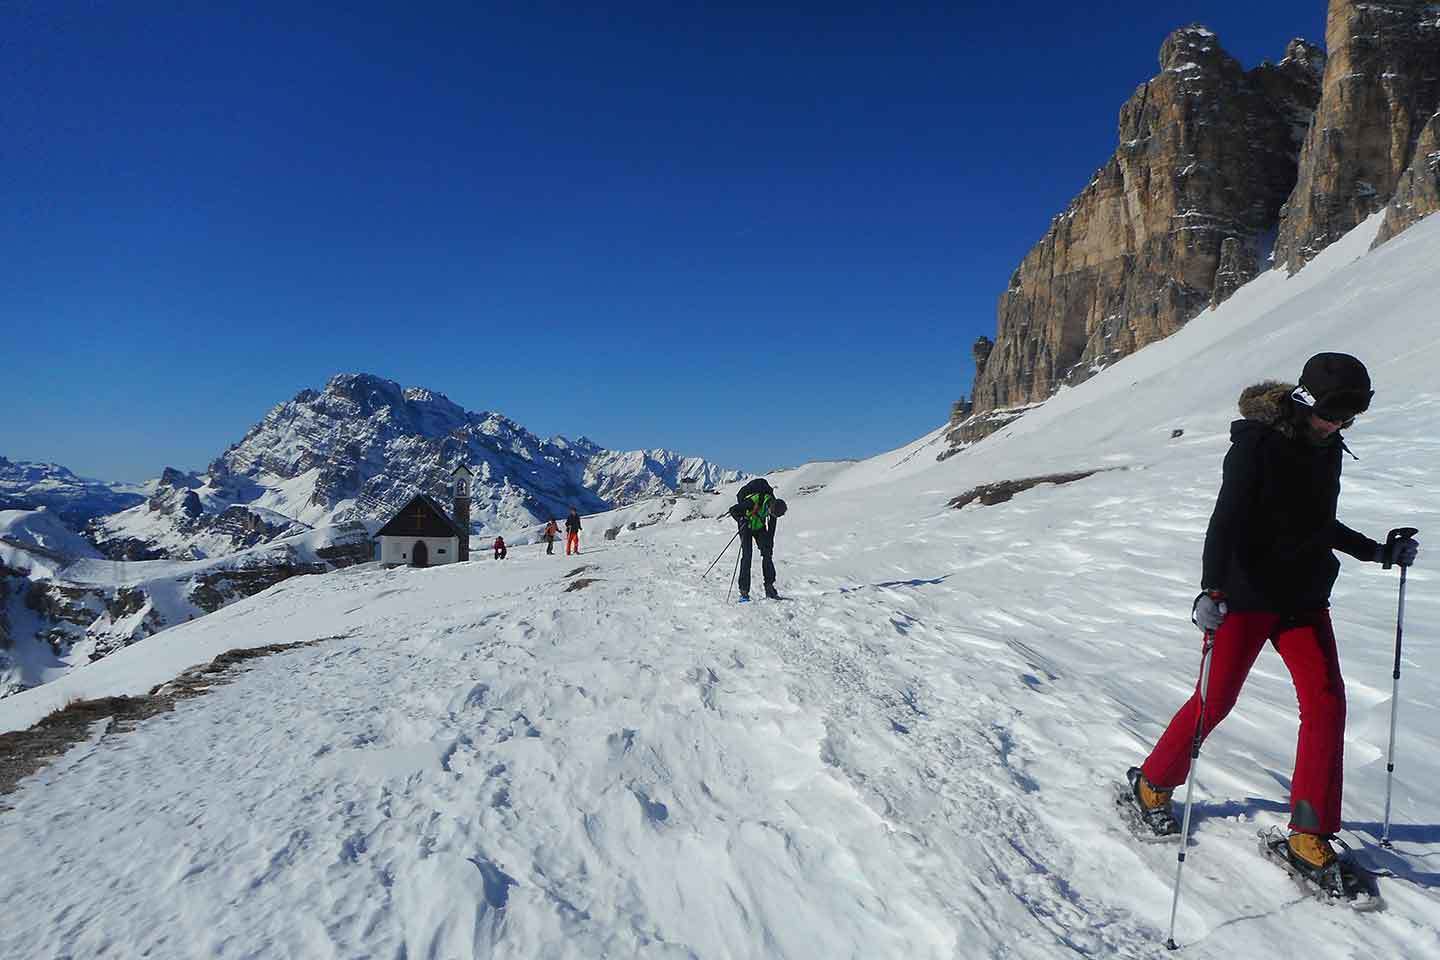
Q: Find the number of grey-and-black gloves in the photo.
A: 2